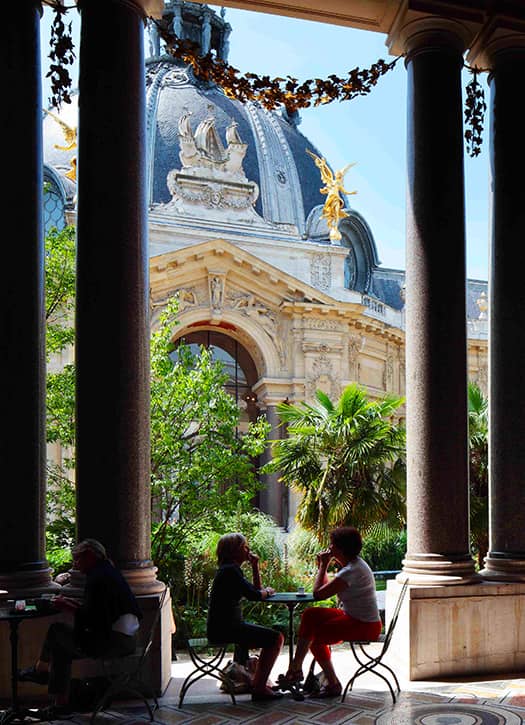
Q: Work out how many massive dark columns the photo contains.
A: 4